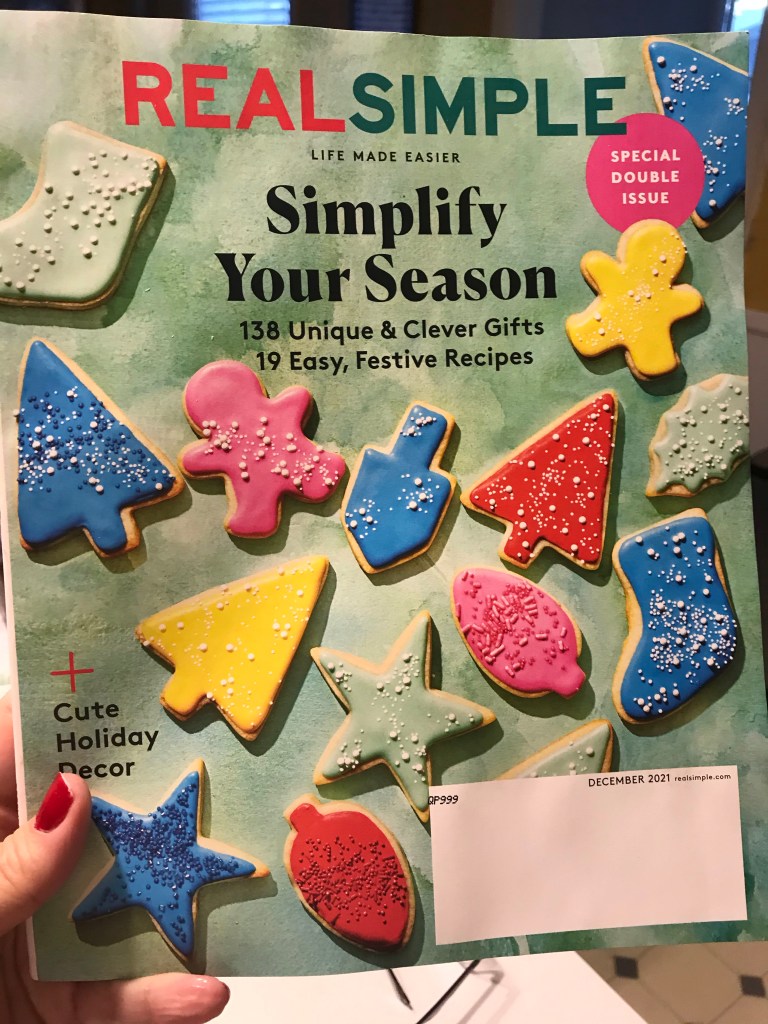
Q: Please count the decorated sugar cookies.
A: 15